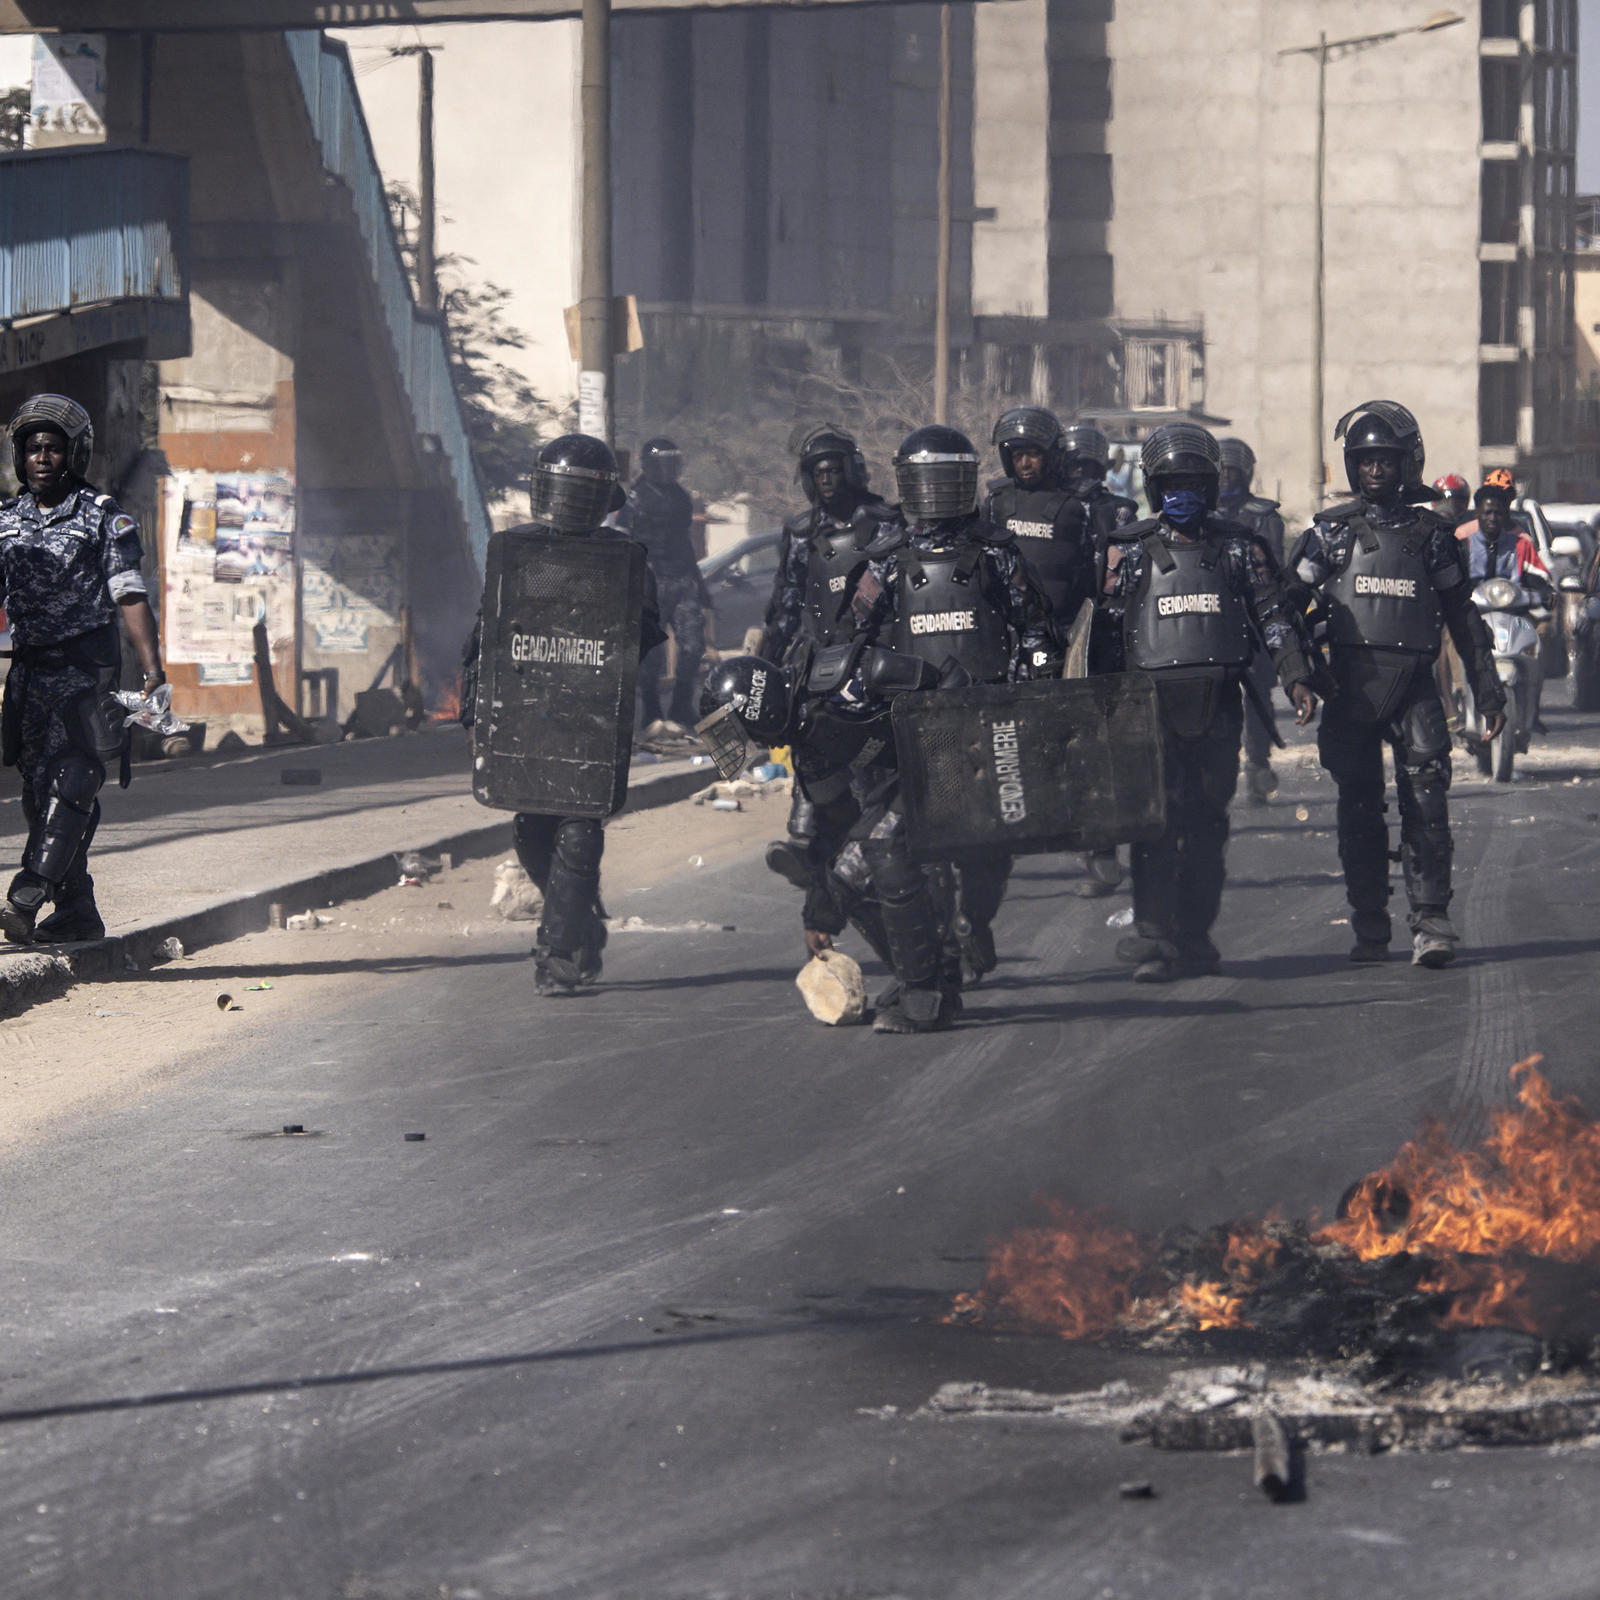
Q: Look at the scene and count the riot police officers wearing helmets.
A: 11